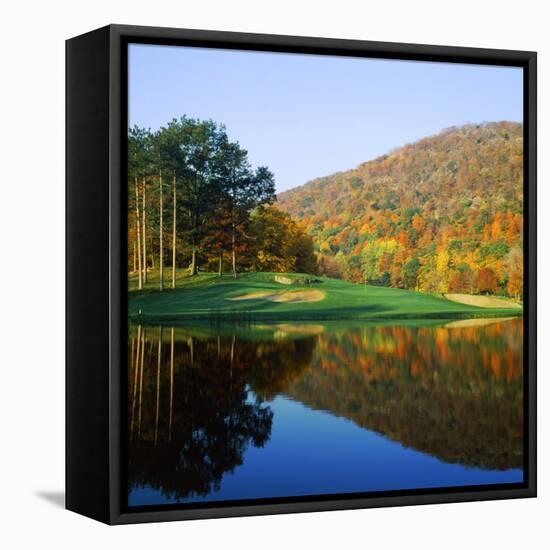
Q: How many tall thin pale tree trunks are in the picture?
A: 4